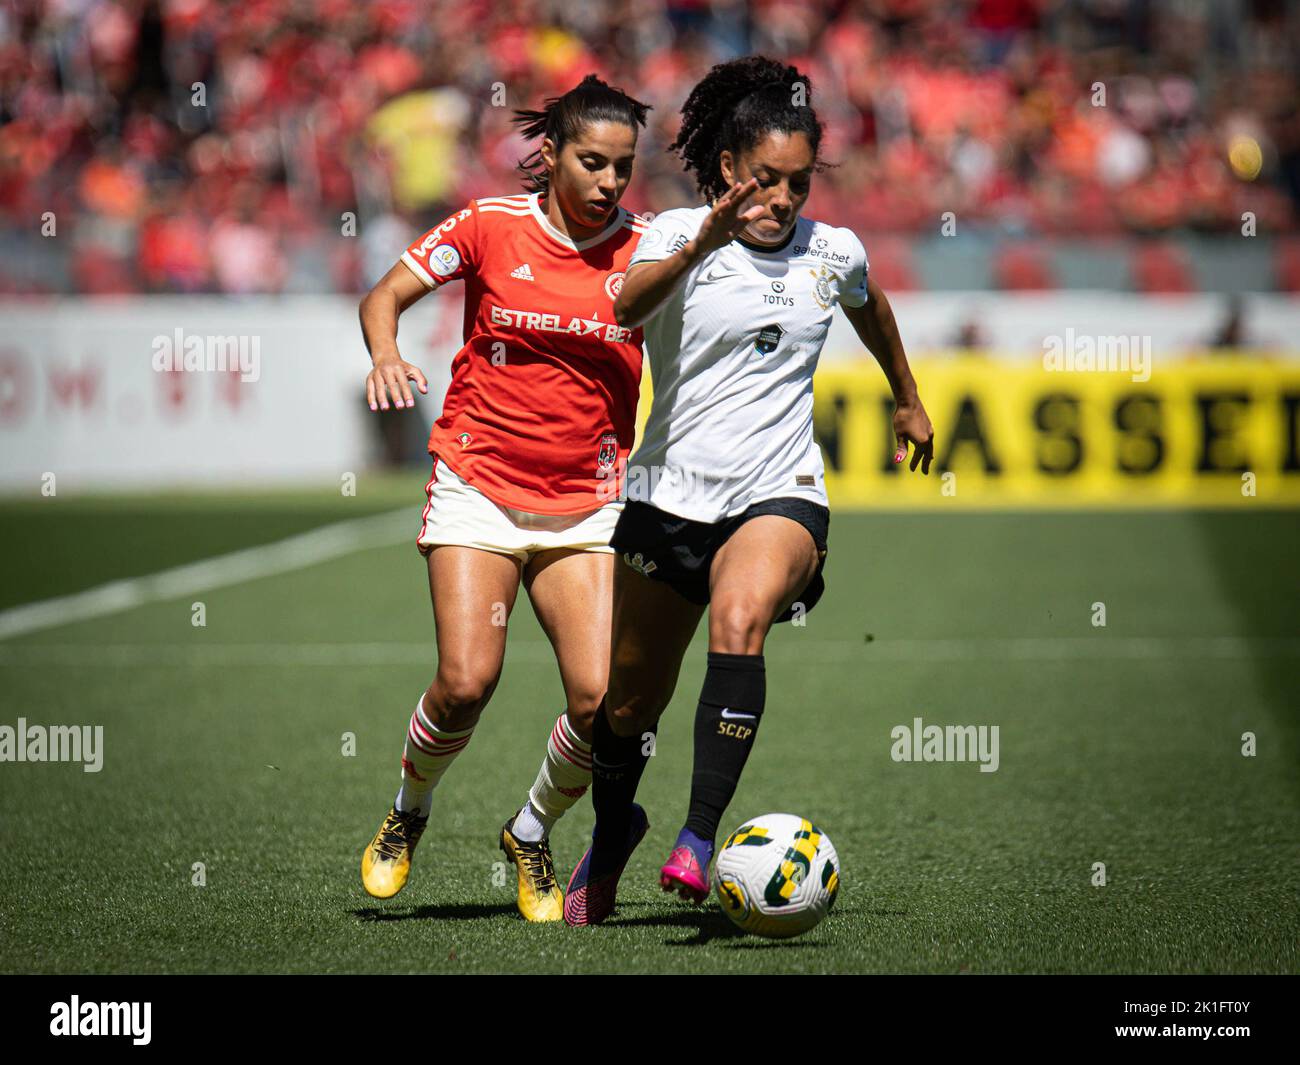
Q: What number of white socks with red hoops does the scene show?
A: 2